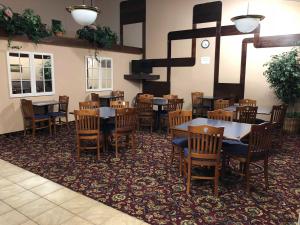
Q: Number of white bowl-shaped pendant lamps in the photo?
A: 2